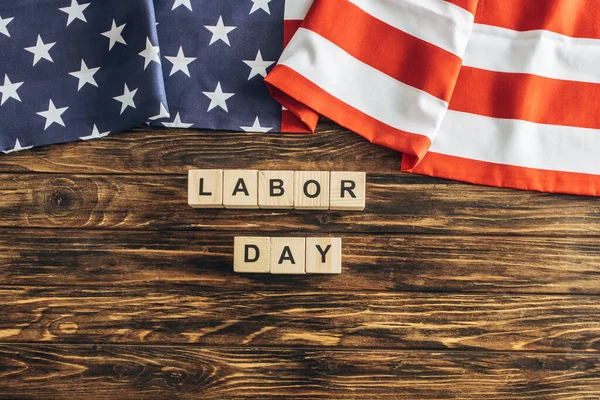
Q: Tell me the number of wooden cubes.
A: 8